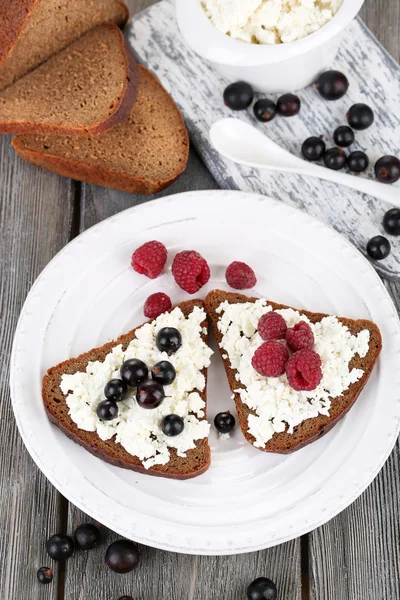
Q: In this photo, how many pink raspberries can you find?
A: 8